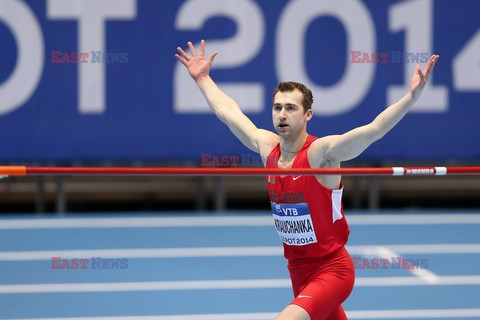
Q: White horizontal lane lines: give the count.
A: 4